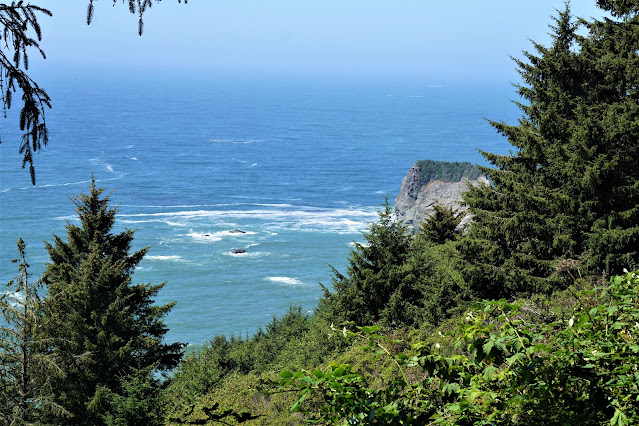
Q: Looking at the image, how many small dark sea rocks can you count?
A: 3